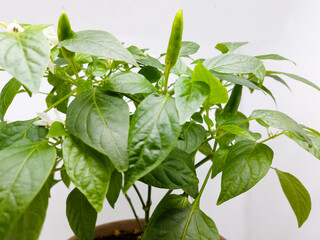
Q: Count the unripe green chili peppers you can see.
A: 3